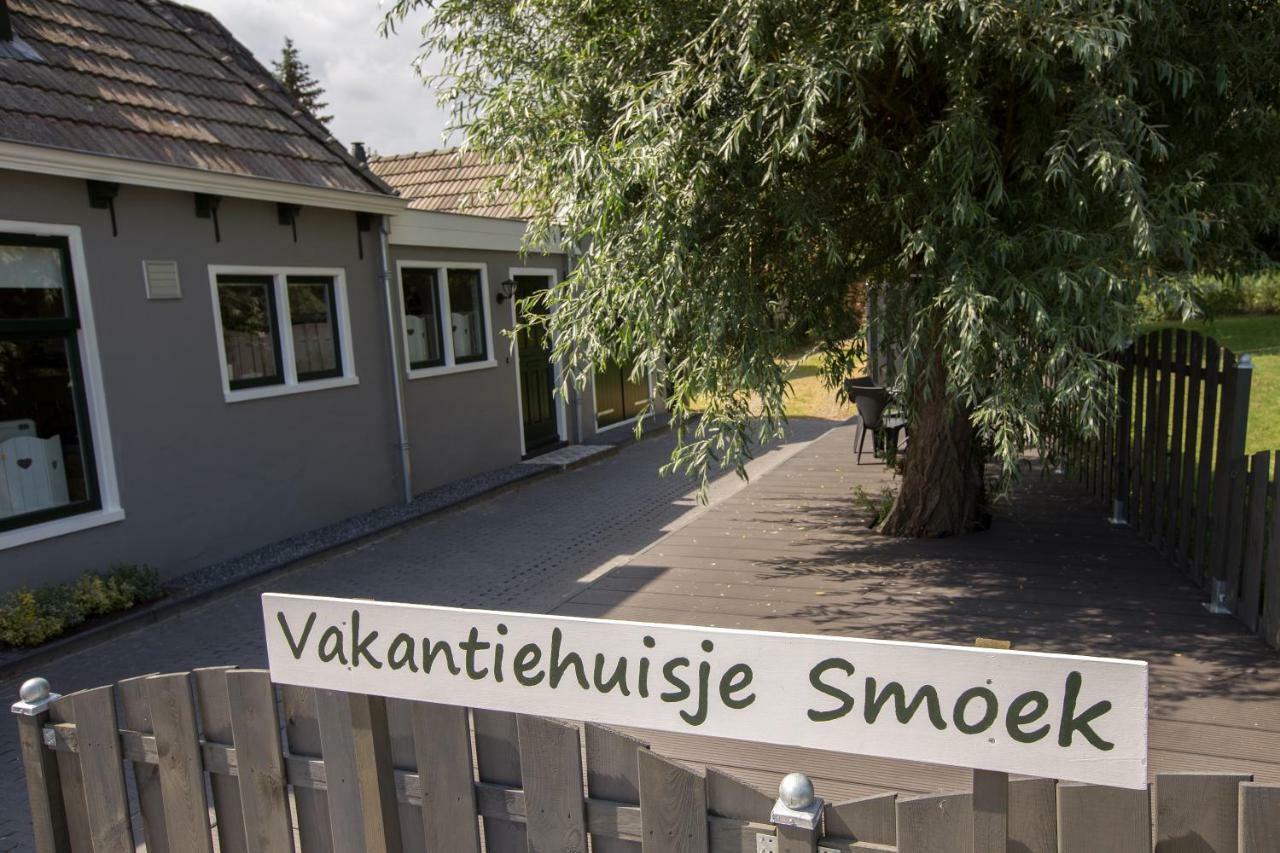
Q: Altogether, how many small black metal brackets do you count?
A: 4